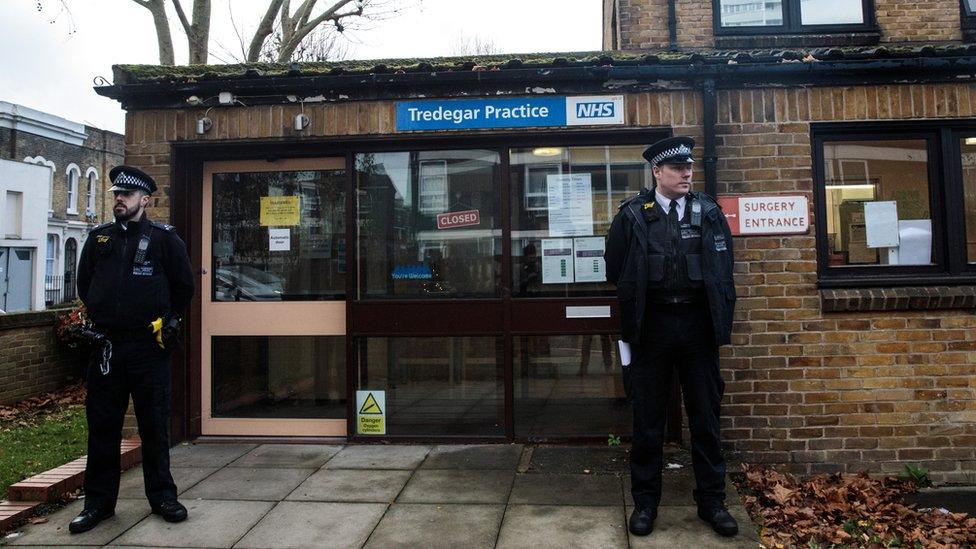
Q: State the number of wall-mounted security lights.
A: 2